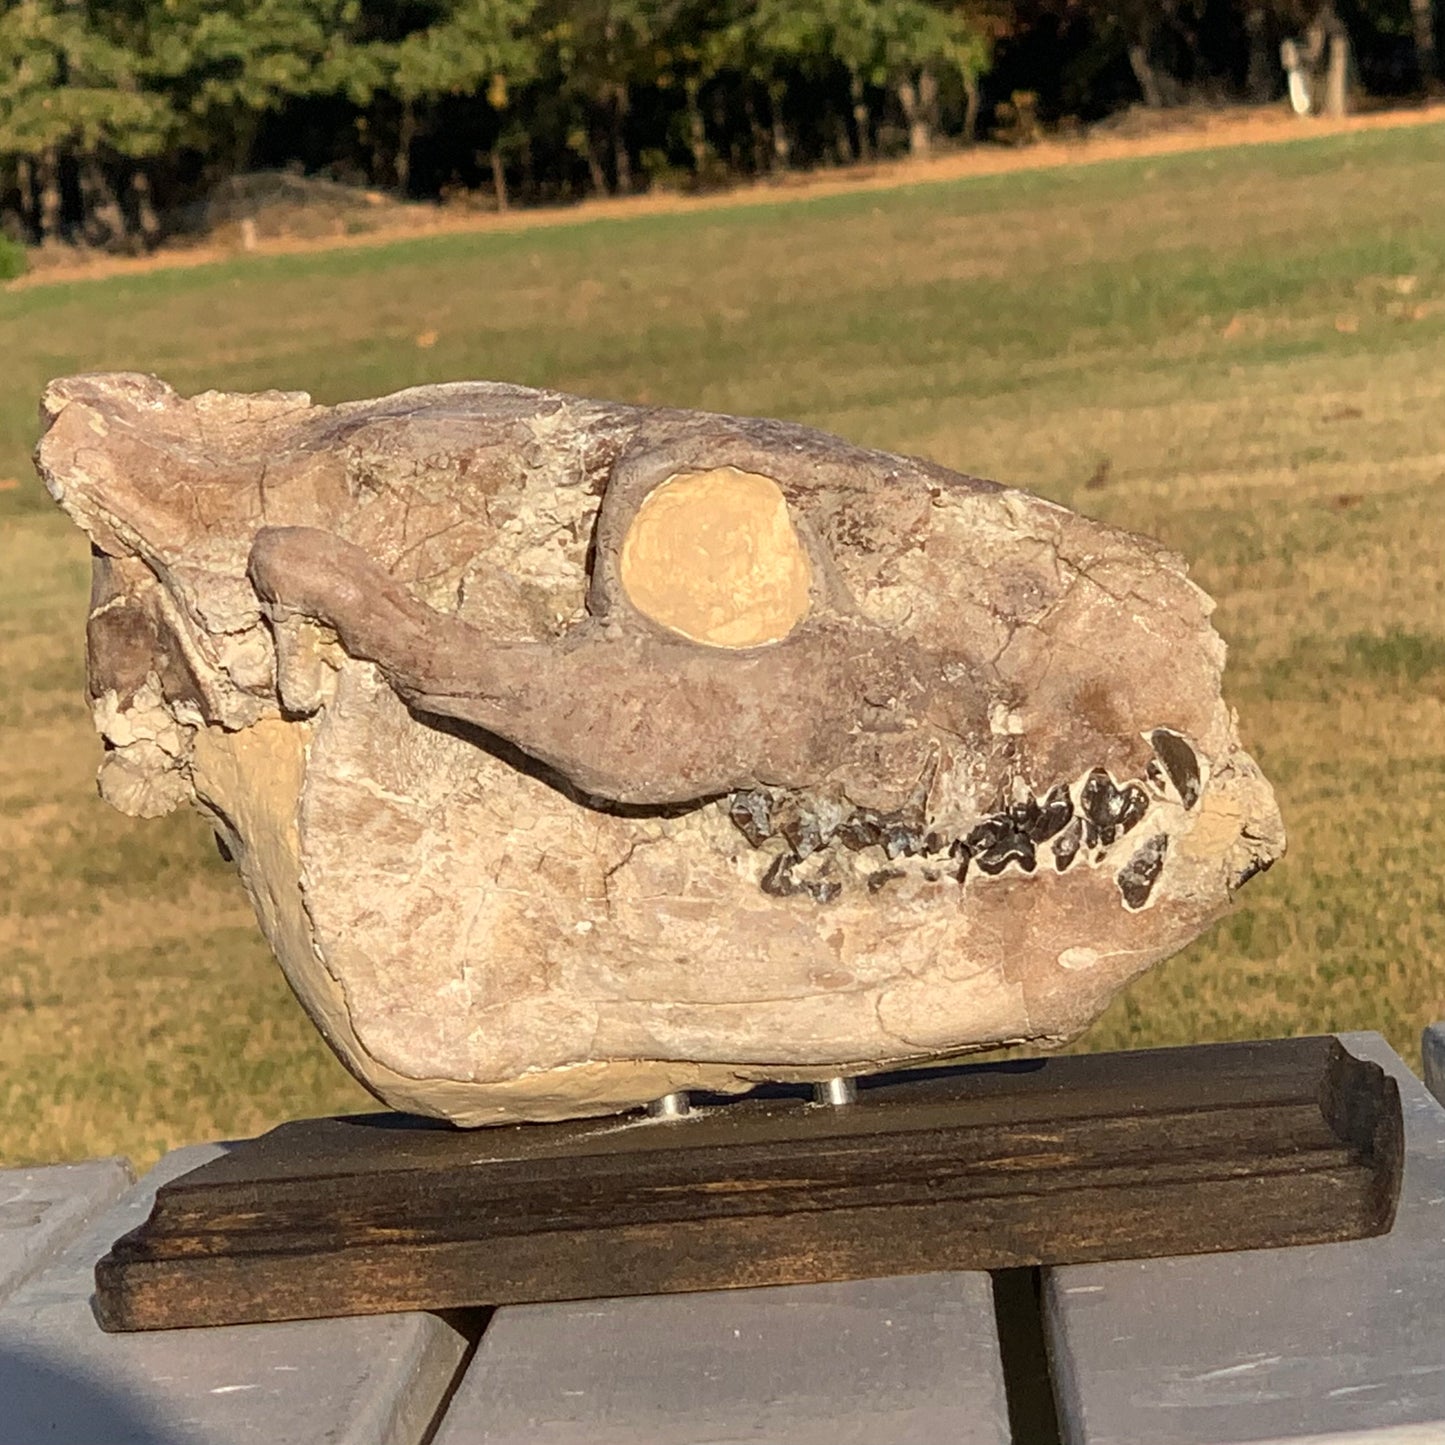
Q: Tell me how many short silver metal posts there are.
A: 2